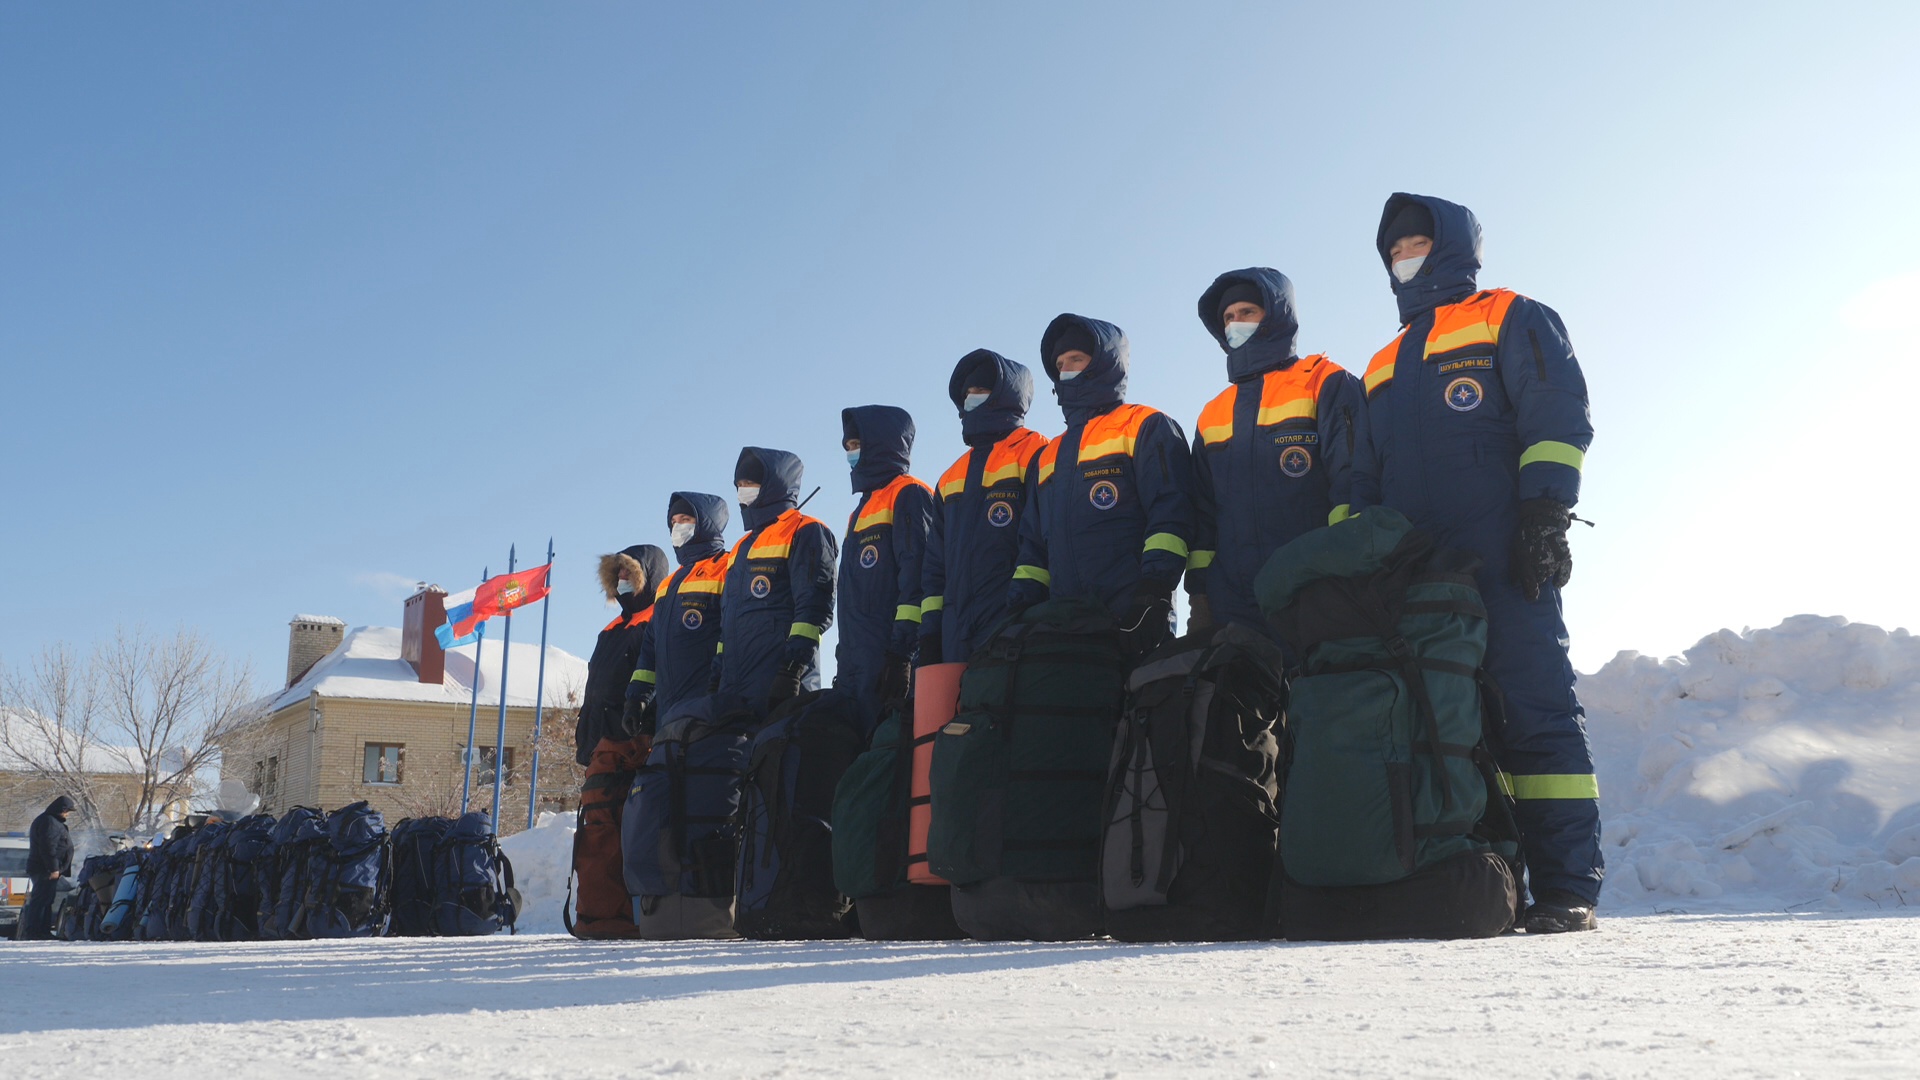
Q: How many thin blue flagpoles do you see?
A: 3